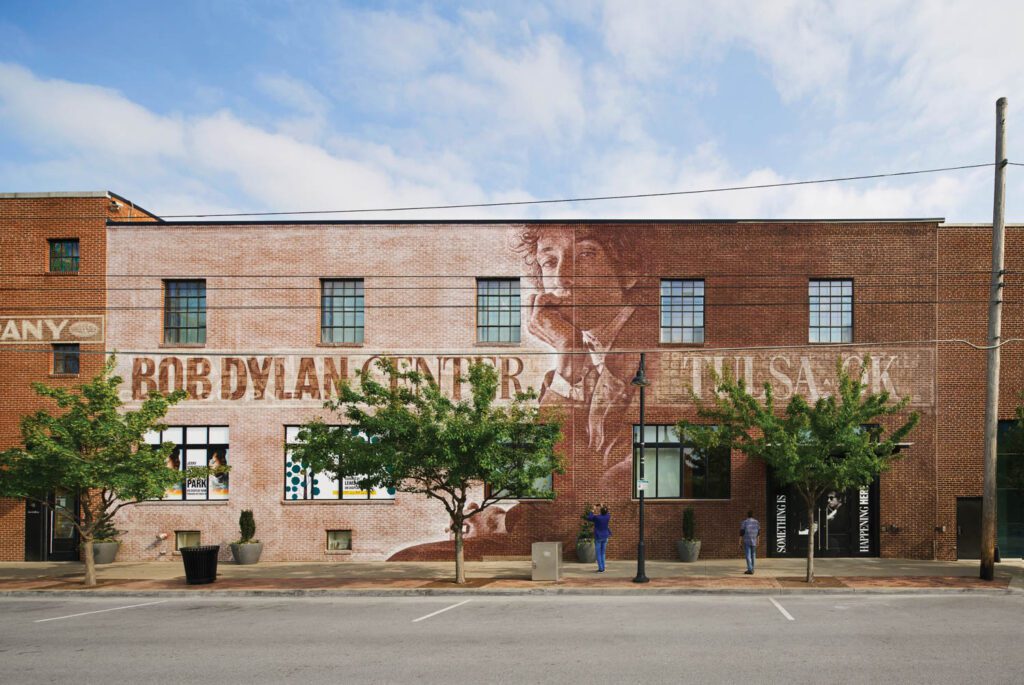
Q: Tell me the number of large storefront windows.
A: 4